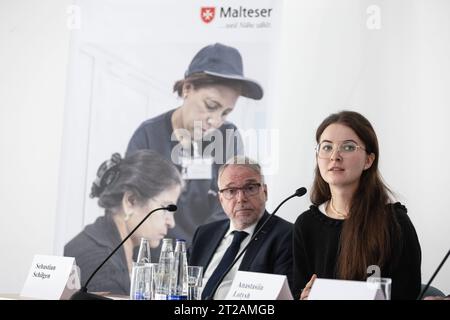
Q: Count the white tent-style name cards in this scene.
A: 3